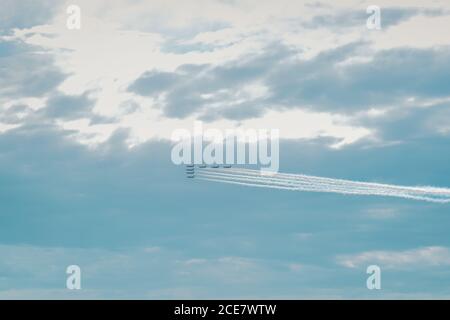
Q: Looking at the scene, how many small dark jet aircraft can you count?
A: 7